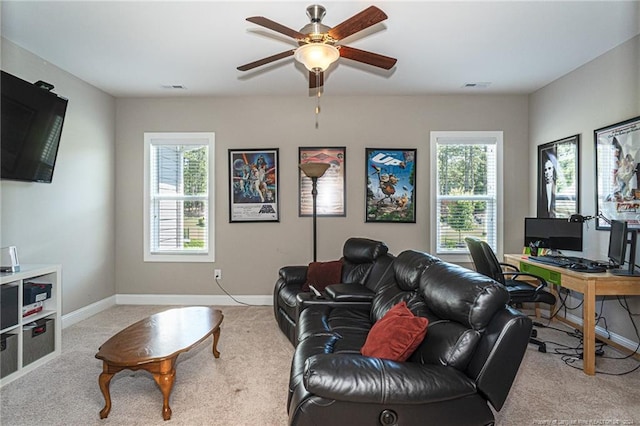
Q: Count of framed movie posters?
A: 5